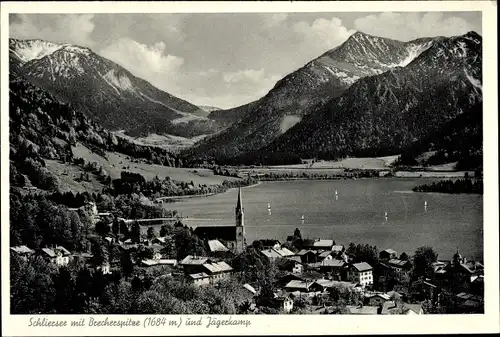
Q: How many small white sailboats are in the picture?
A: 5